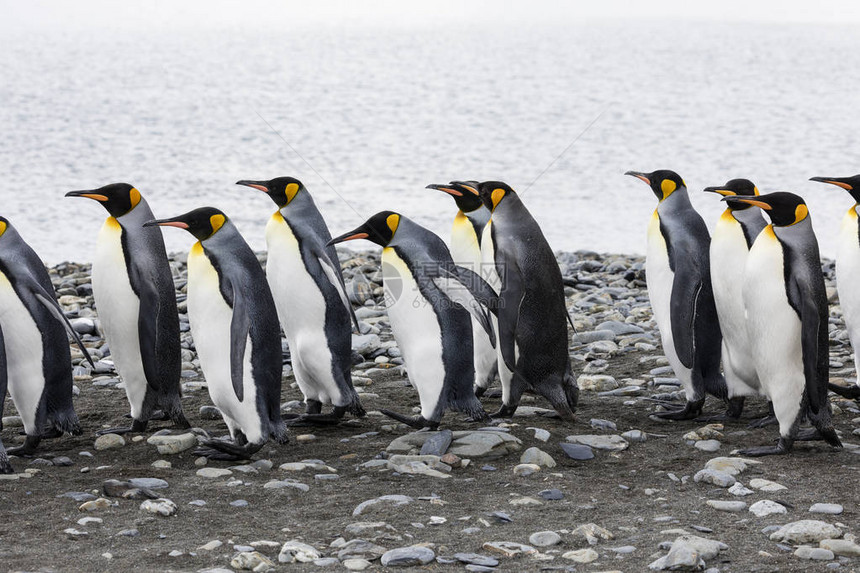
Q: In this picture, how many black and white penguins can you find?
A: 11